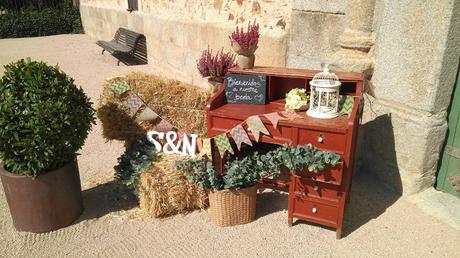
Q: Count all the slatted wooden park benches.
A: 1